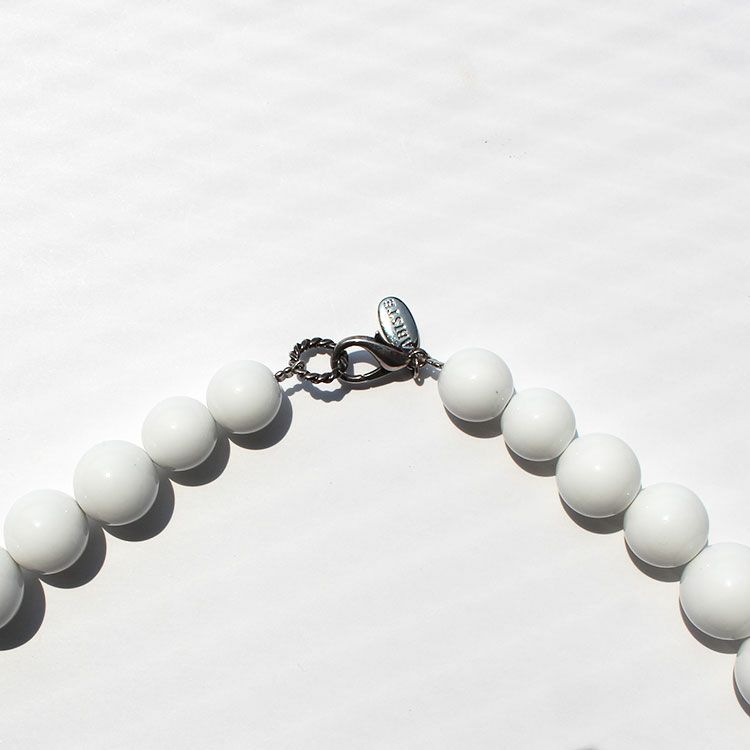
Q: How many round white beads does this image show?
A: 11